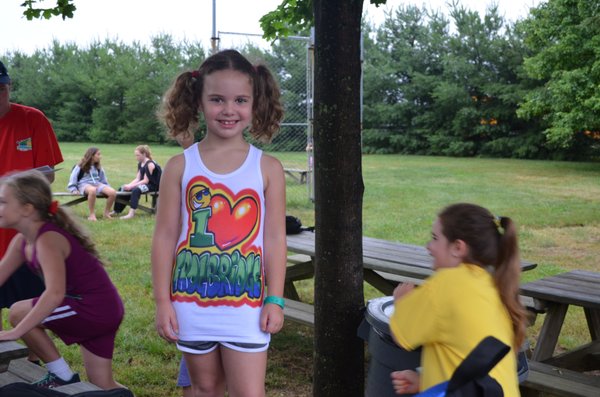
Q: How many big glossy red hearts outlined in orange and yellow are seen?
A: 1